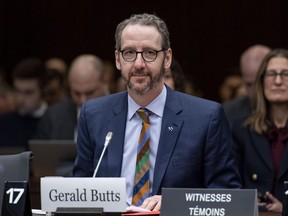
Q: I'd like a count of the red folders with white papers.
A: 1